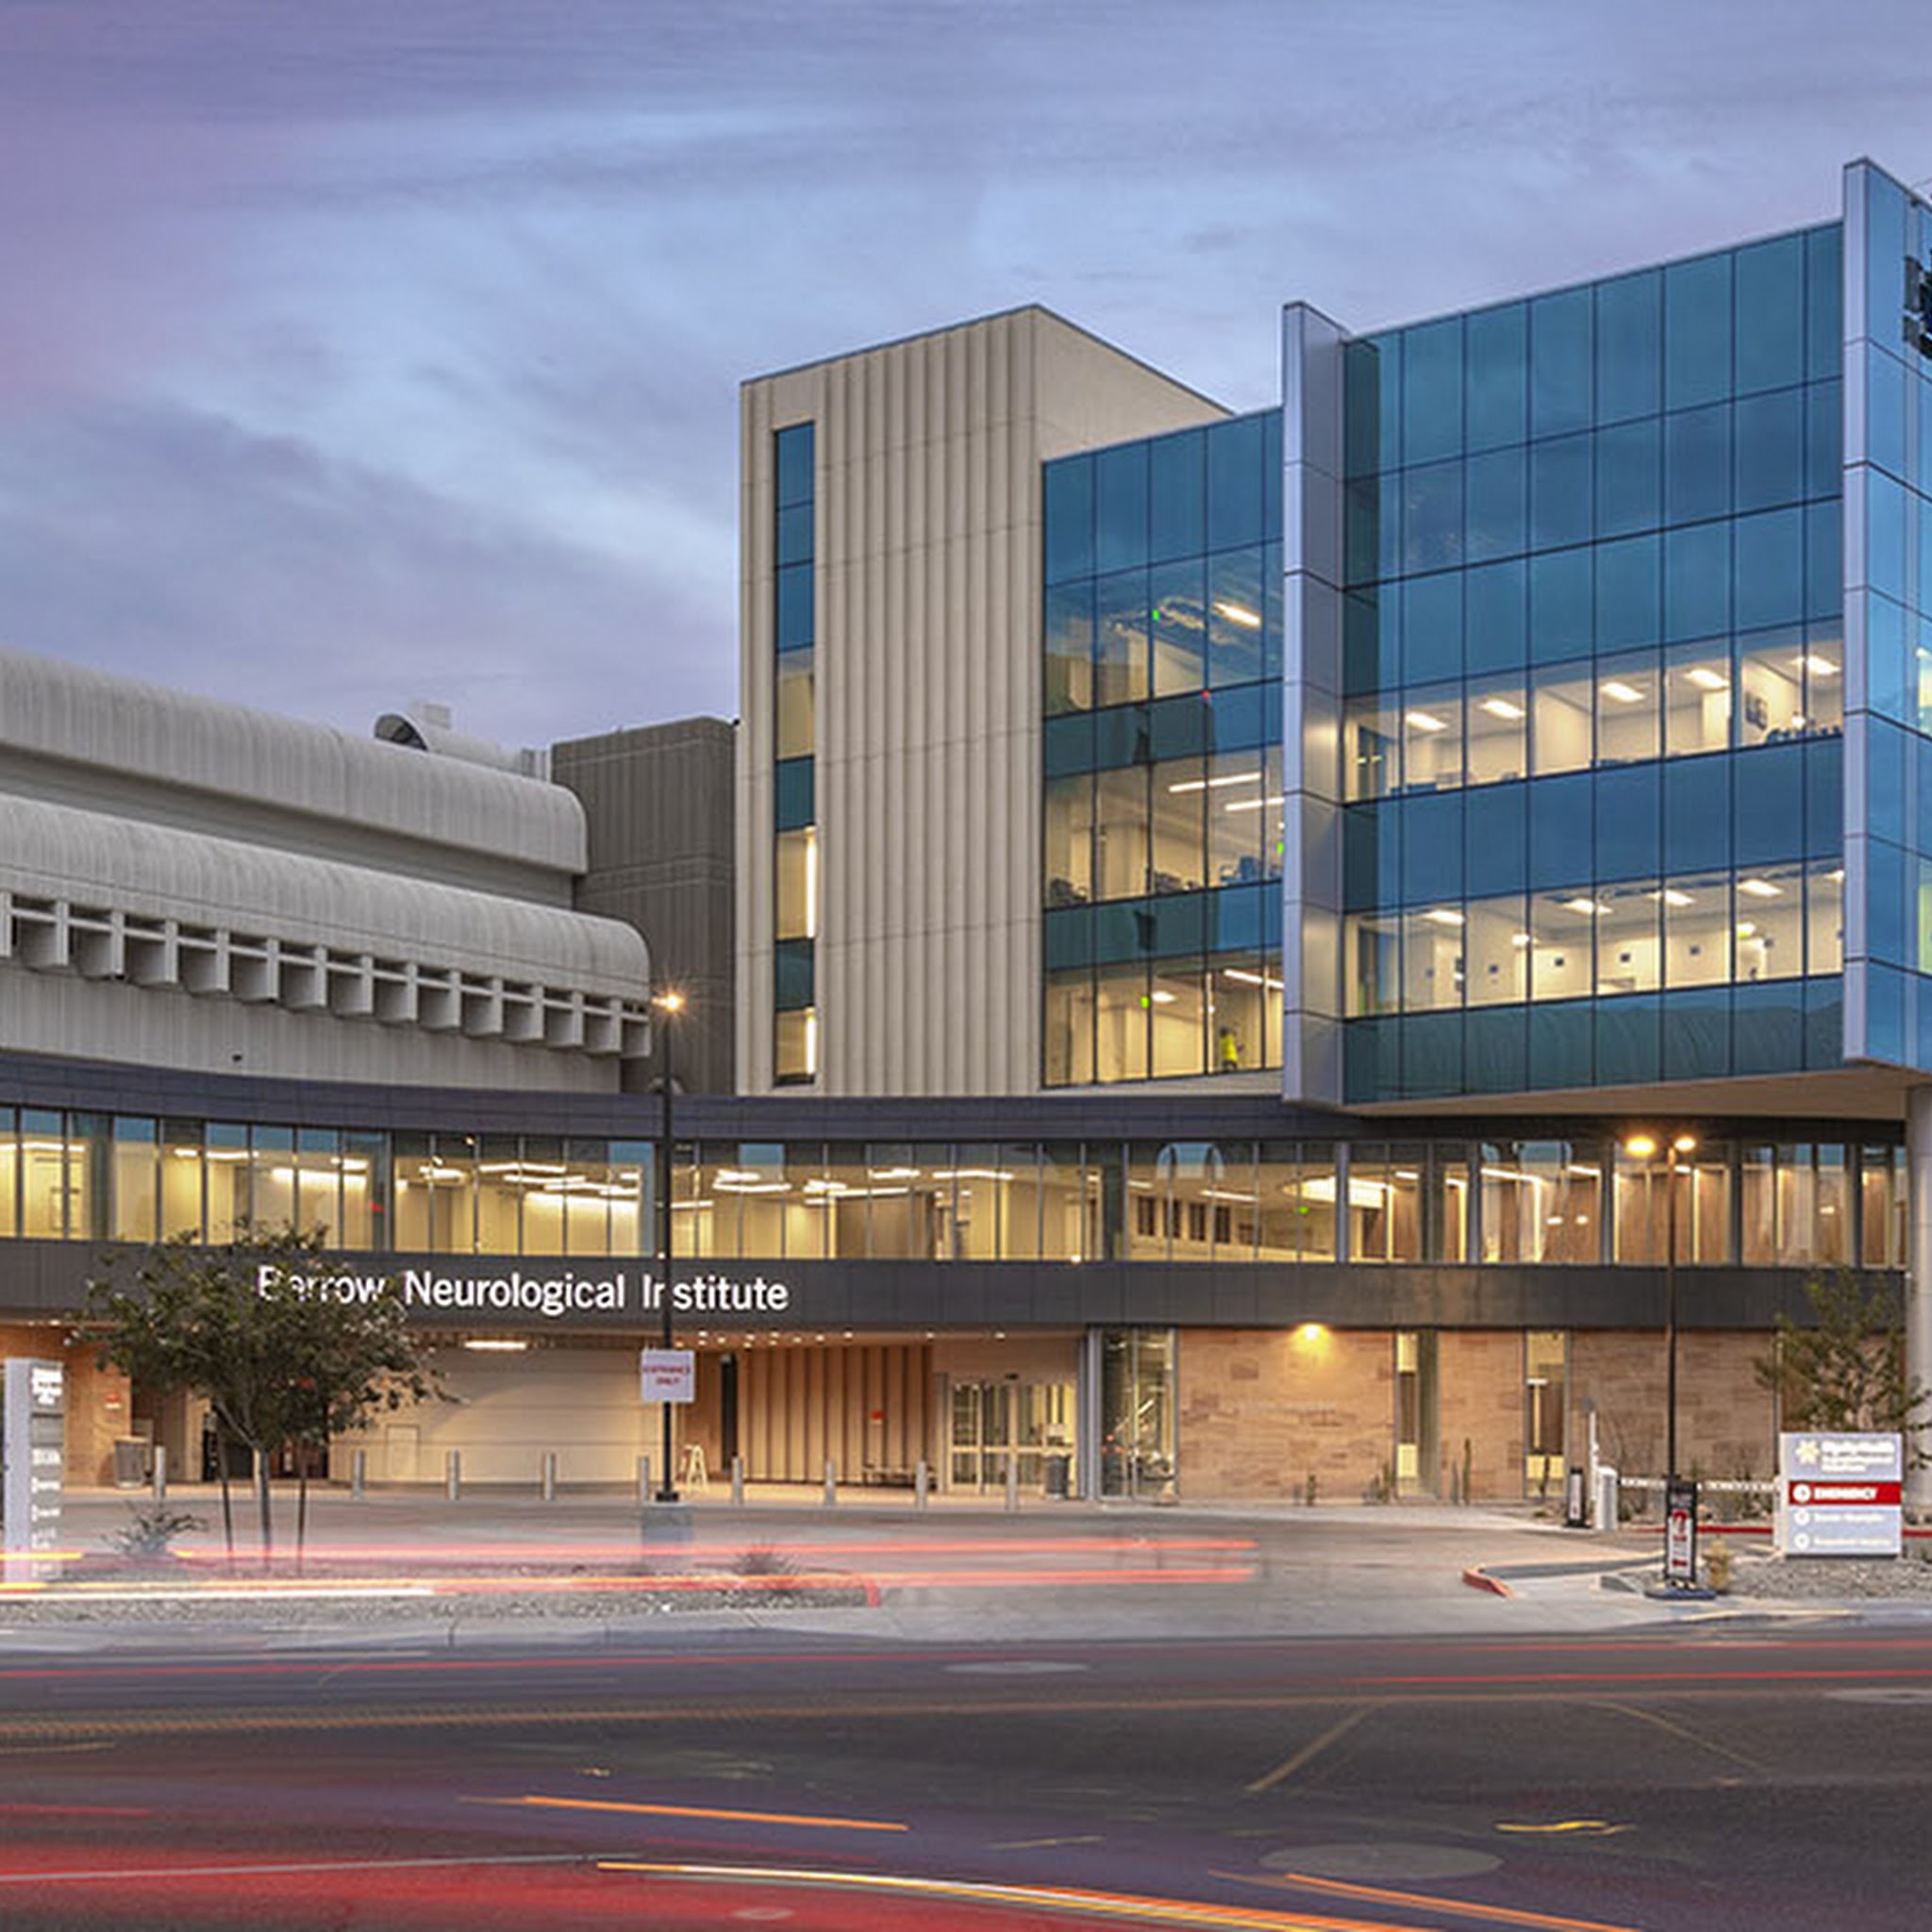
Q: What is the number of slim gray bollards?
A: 9